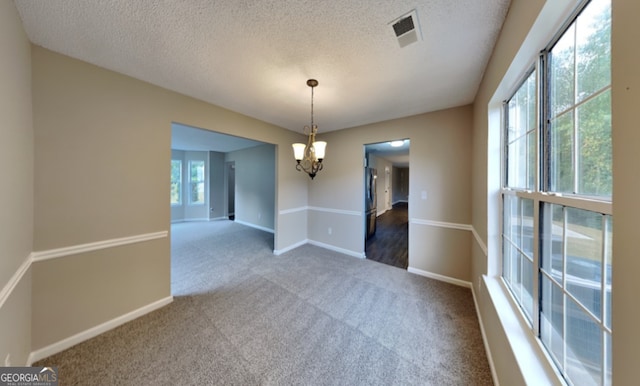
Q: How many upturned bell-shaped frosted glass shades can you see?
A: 2